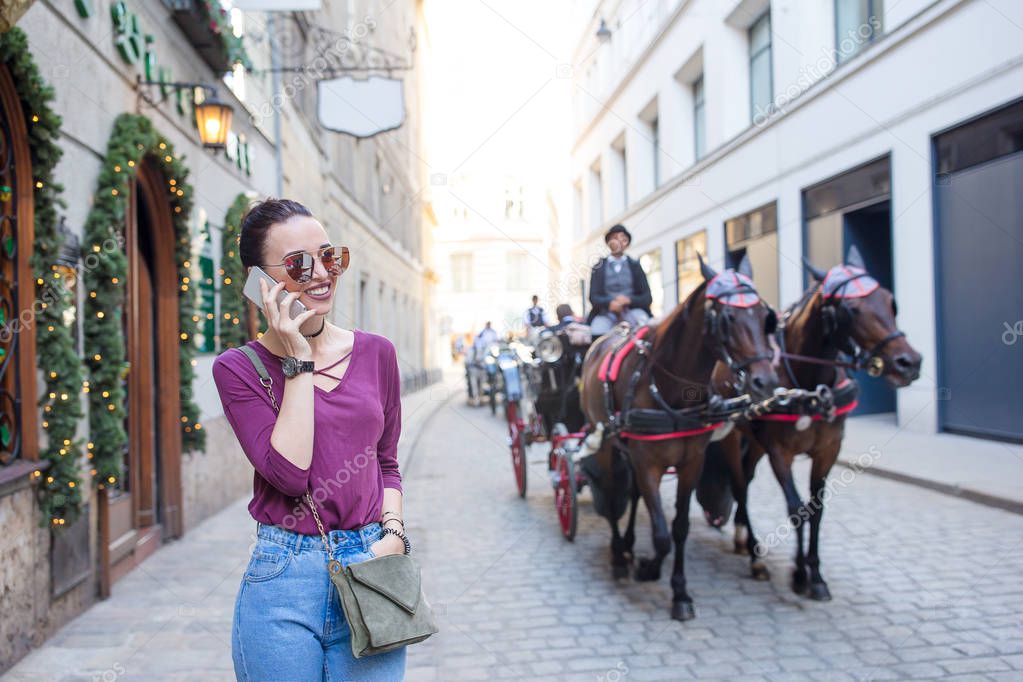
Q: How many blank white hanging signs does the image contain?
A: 1